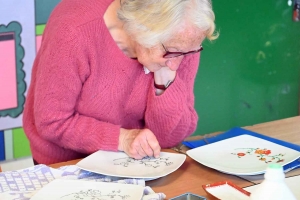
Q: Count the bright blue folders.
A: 1